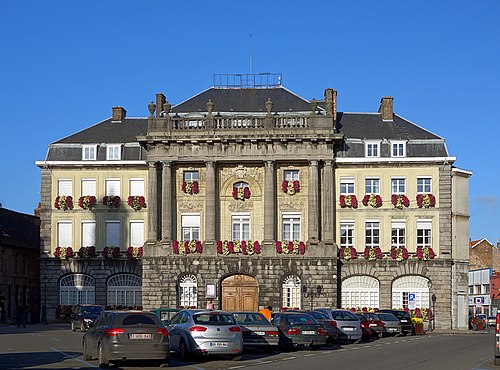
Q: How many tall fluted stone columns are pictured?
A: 6